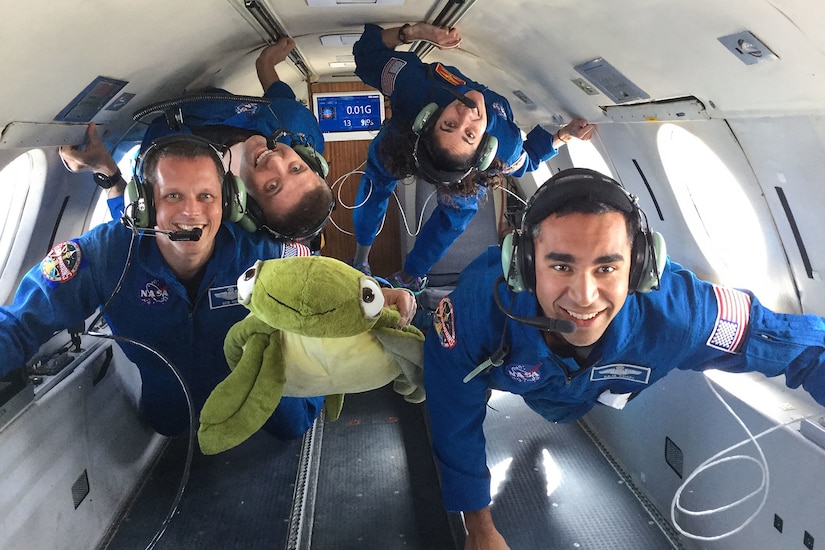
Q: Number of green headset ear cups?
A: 8